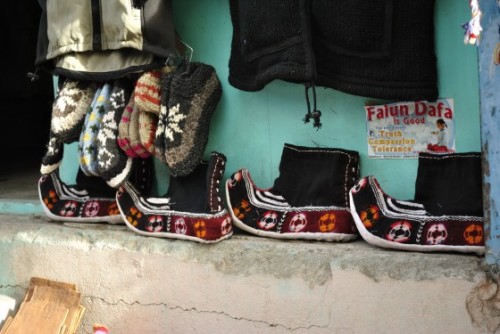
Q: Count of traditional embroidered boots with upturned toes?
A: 4